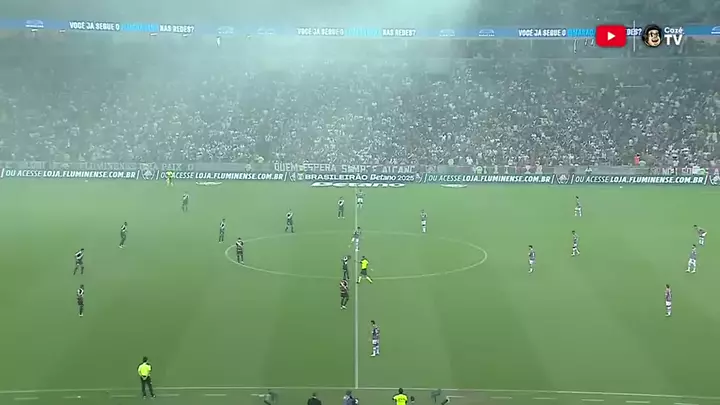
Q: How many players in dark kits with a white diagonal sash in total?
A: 10